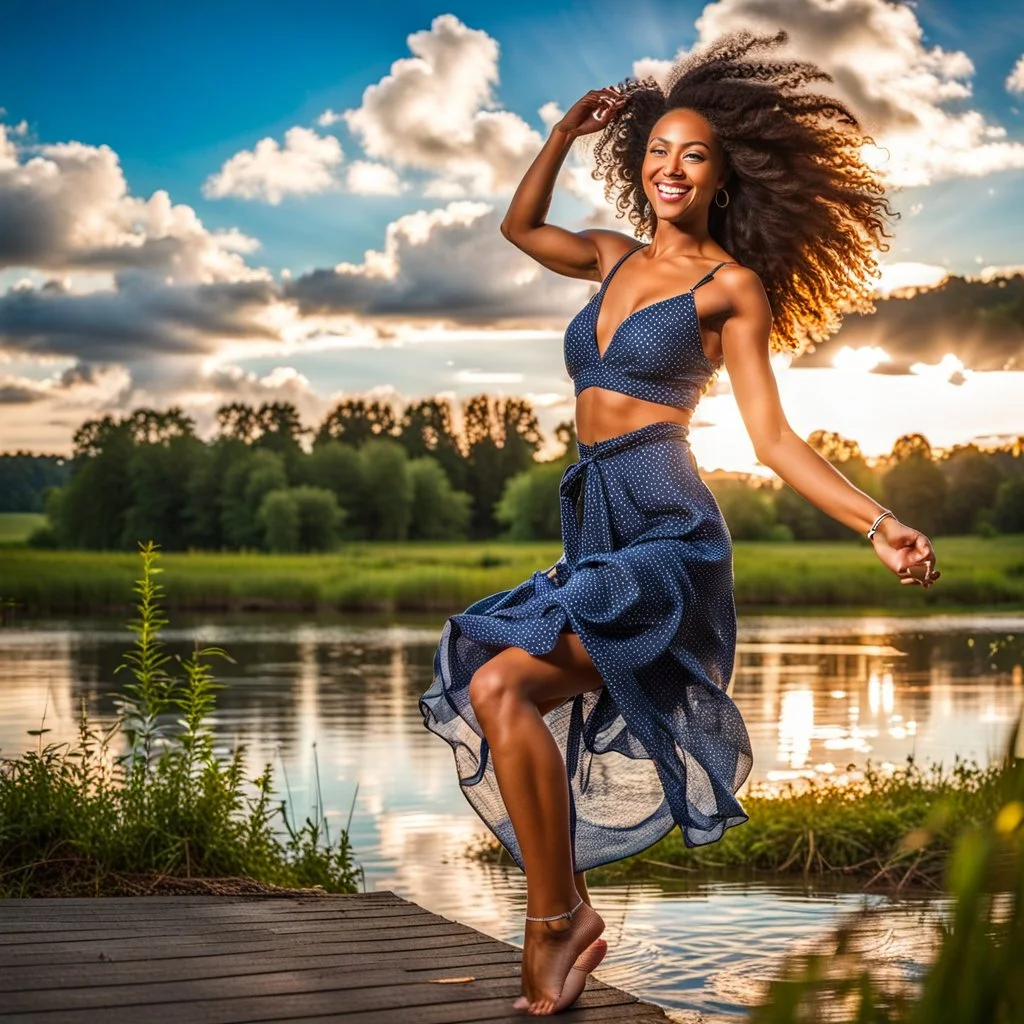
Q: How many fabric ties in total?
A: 1